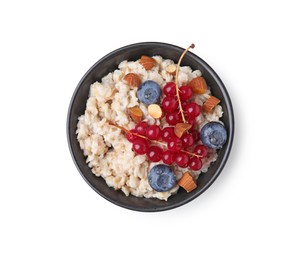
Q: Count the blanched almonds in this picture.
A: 2